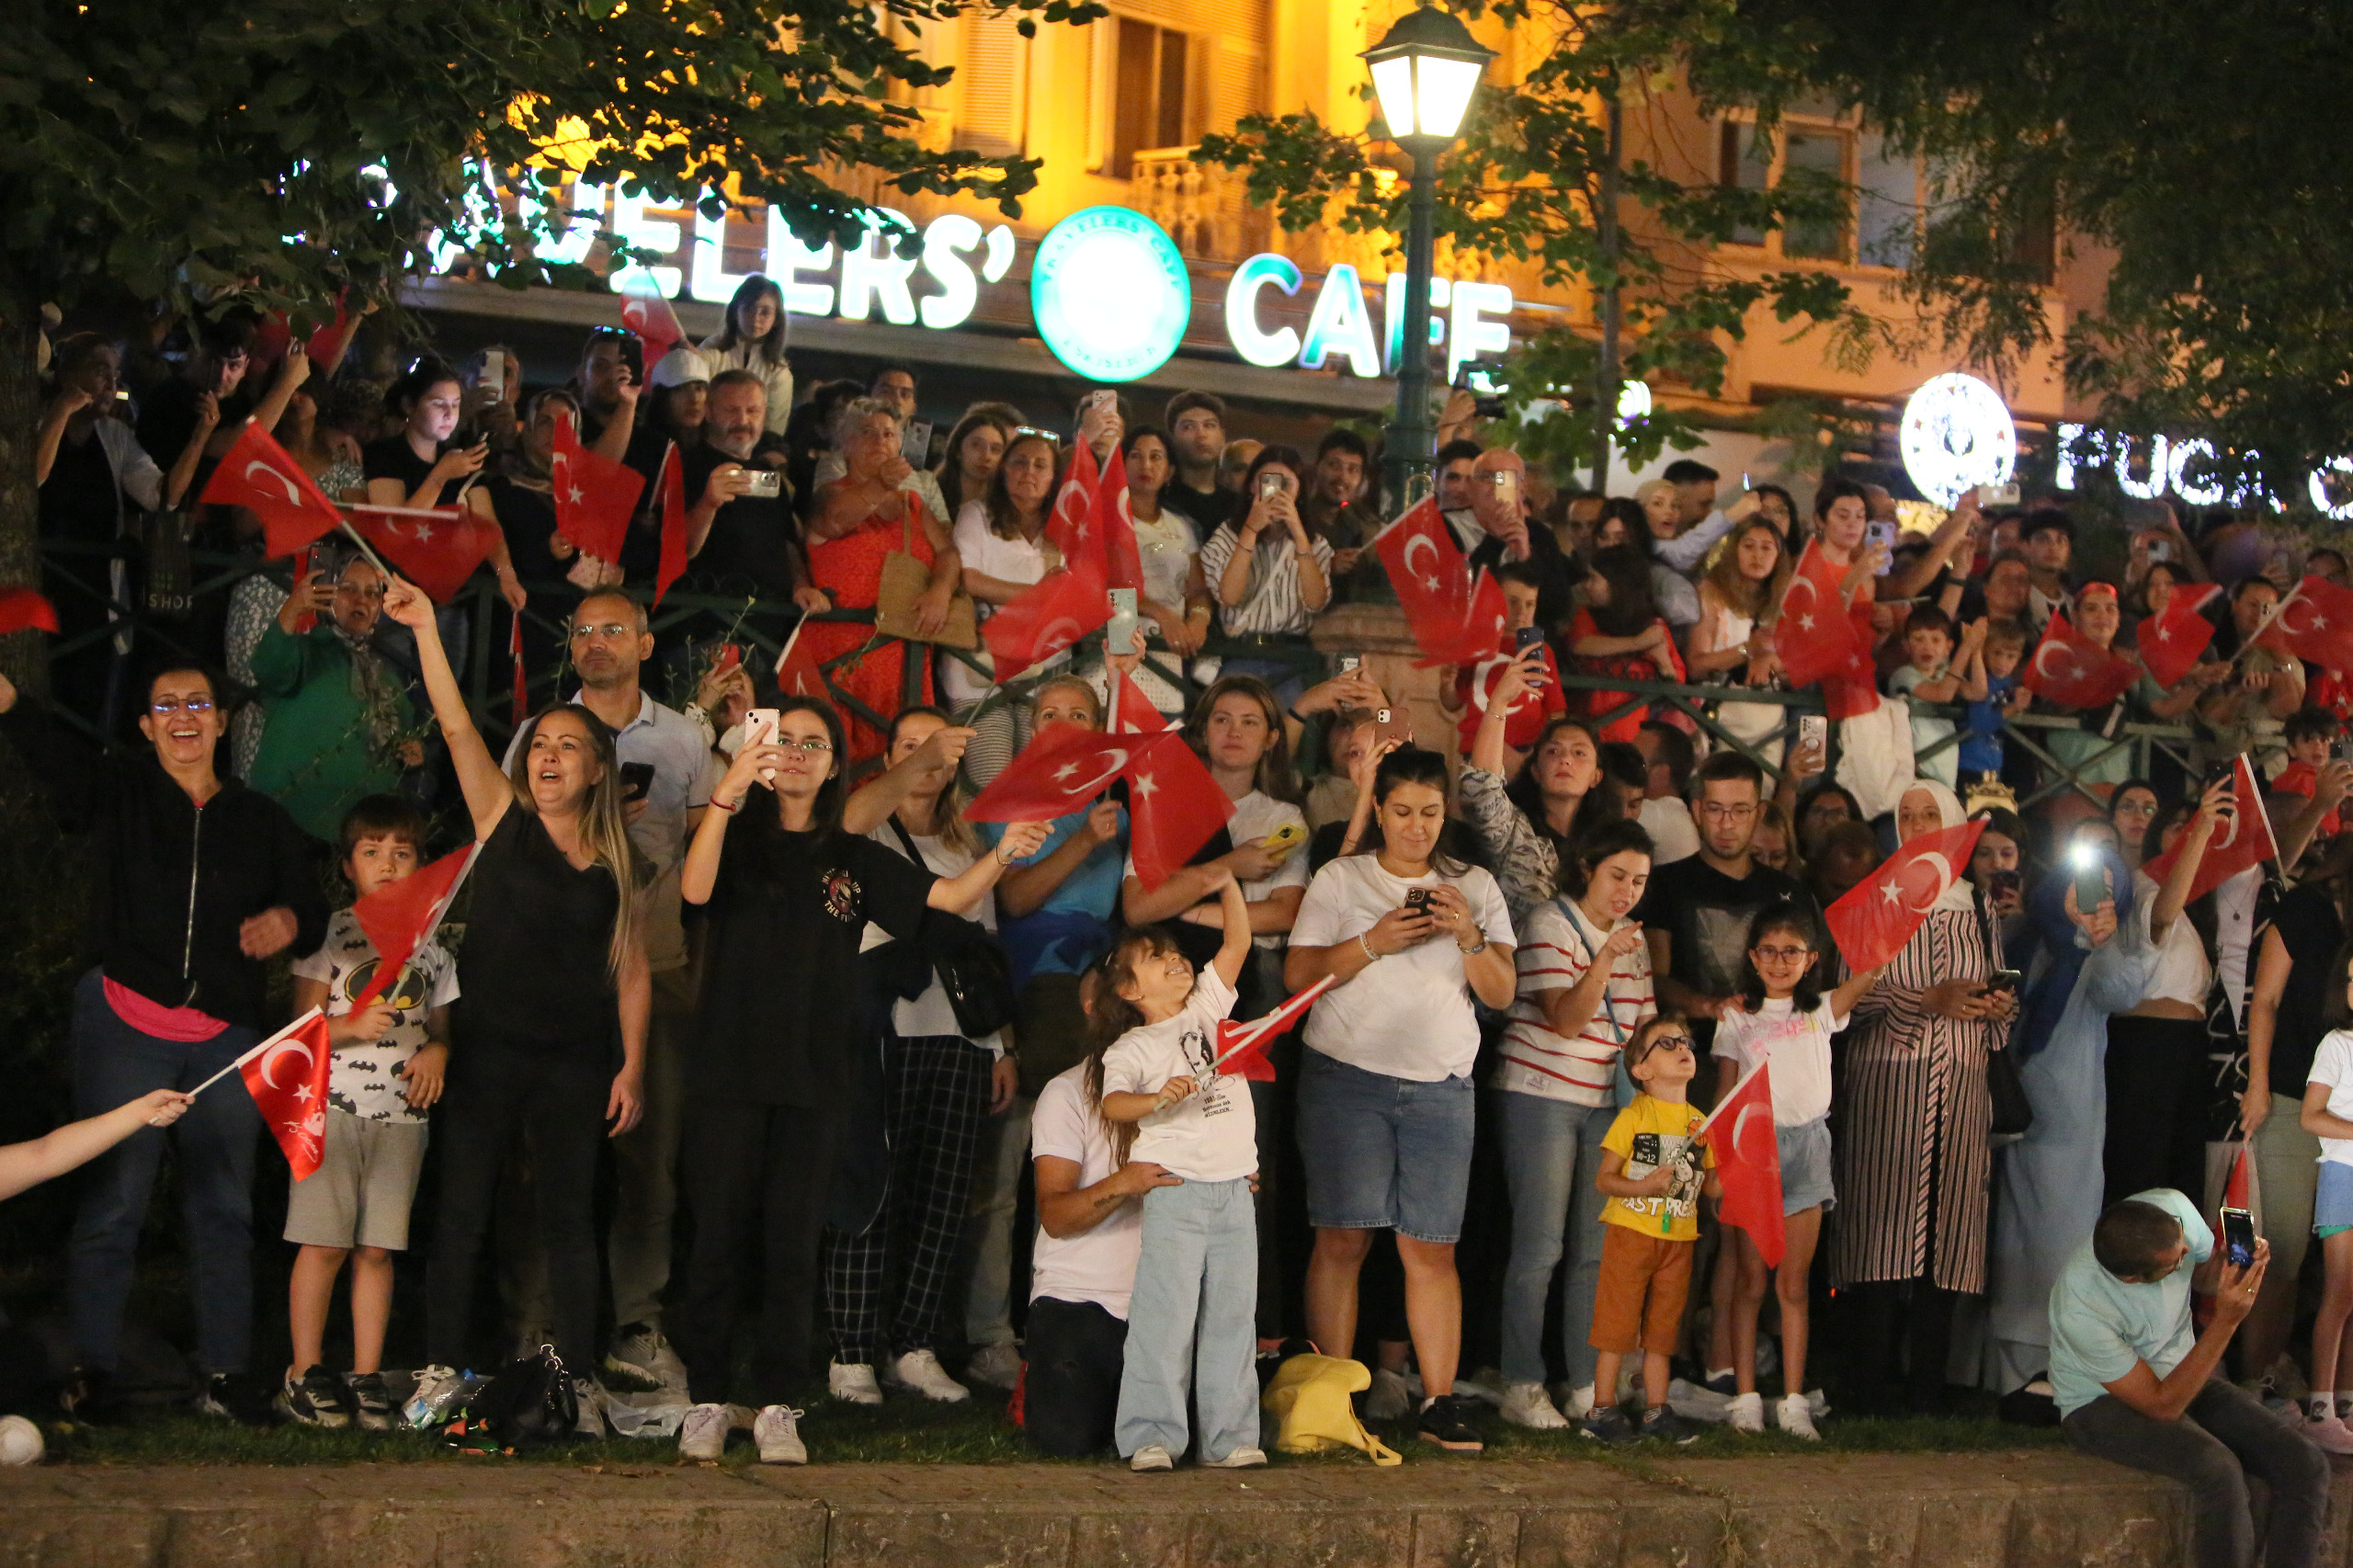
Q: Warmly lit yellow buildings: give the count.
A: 1